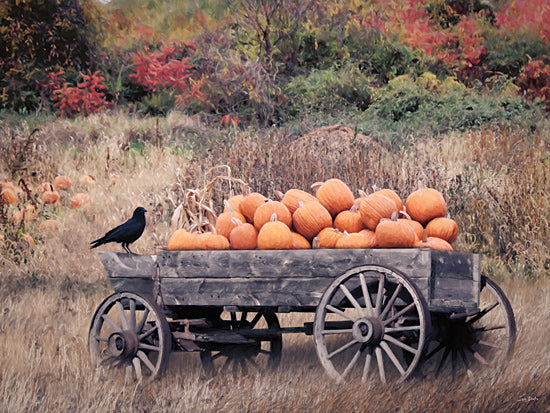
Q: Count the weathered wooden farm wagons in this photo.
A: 1